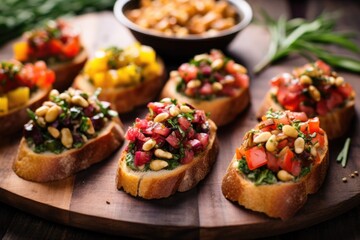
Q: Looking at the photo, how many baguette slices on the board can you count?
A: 8